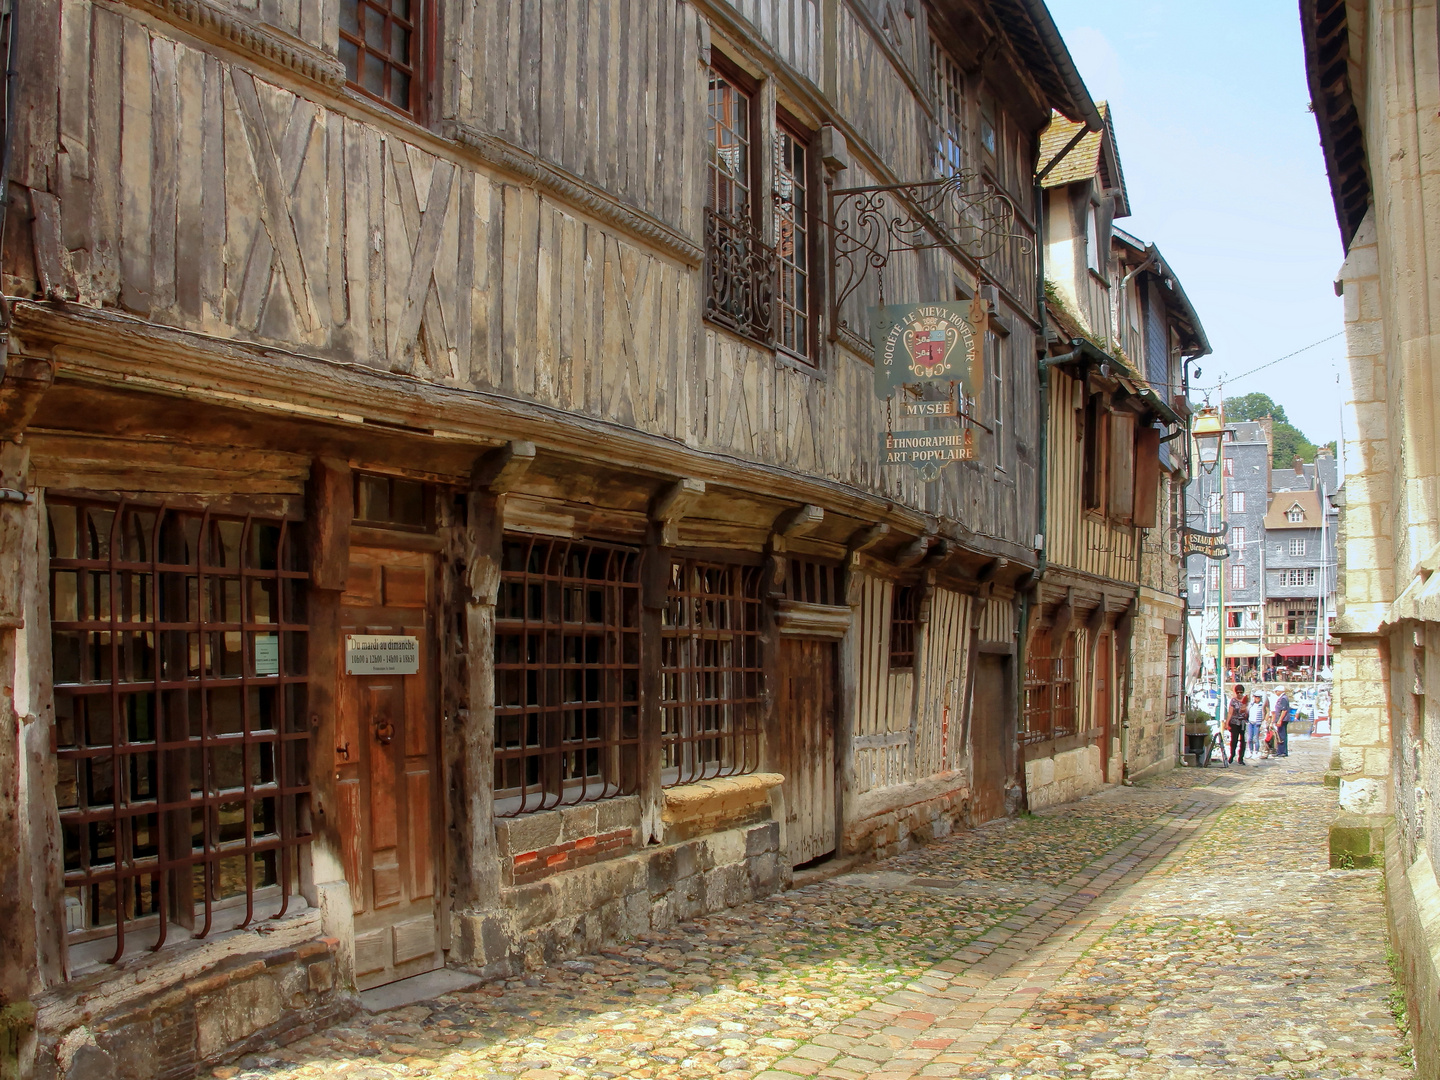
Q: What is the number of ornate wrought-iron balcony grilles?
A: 1